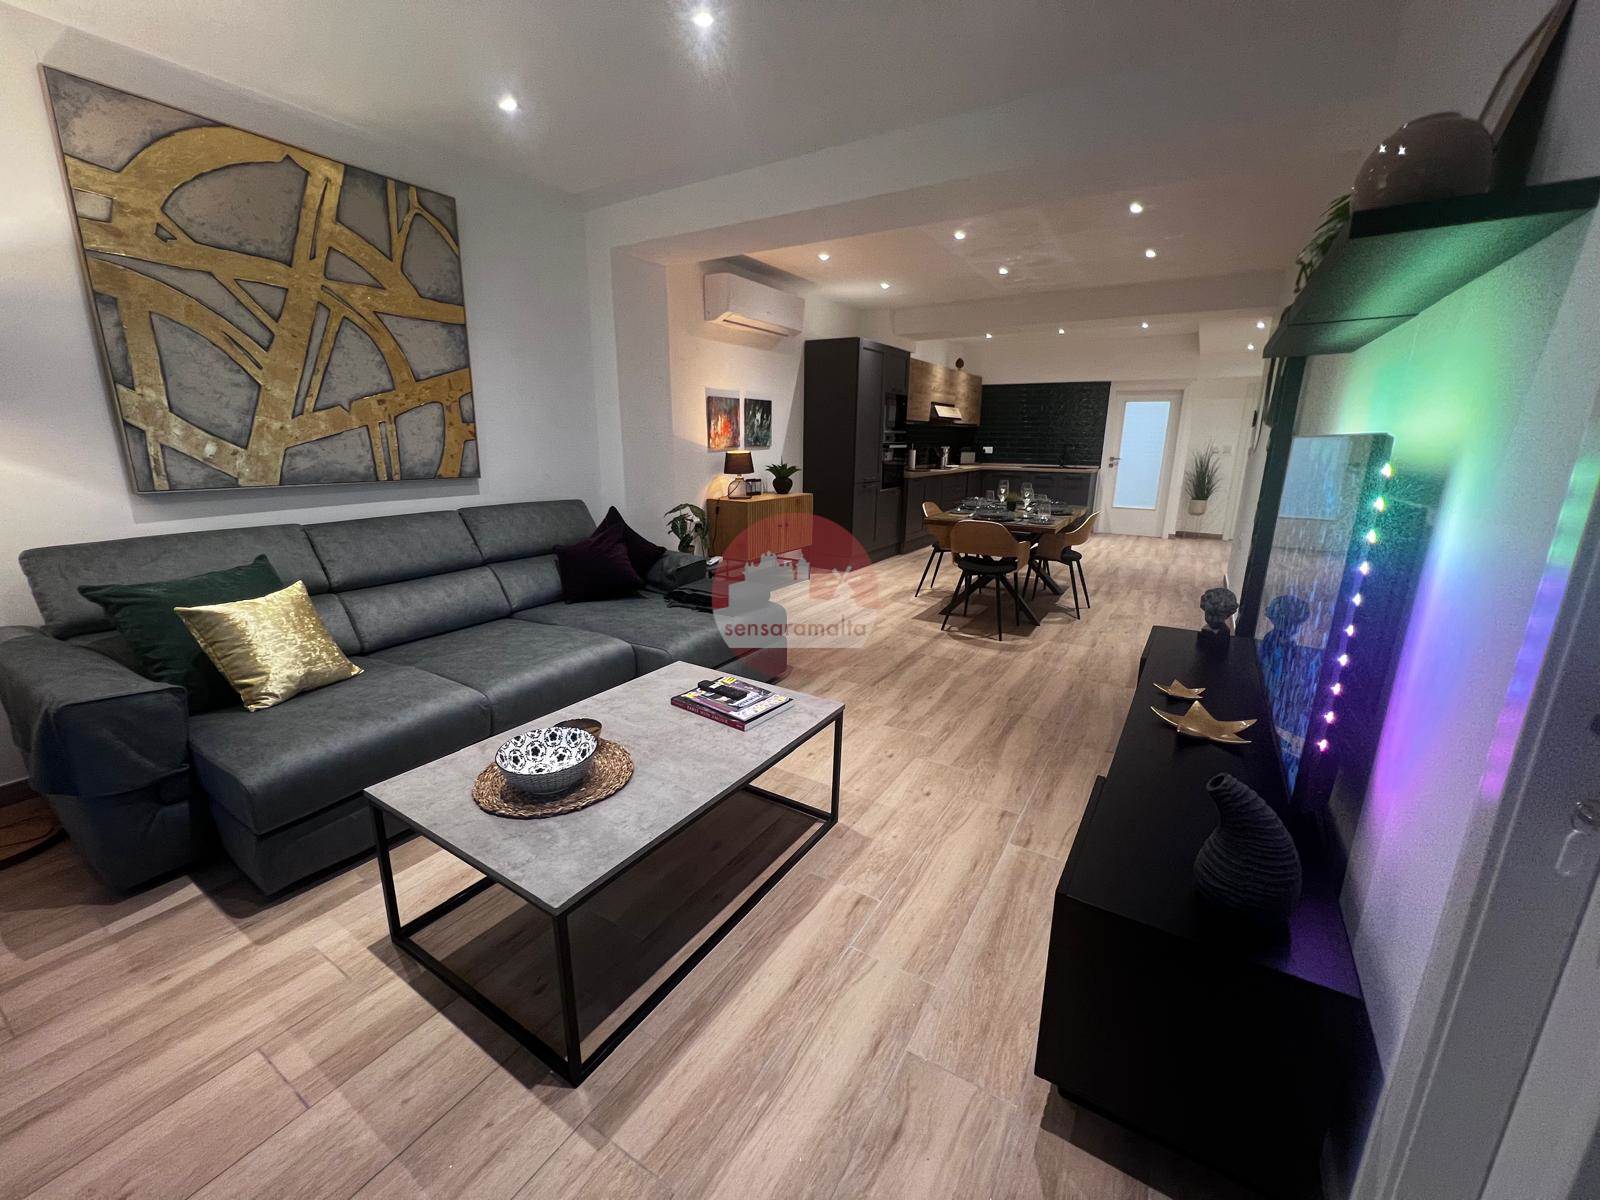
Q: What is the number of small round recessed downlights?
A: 13